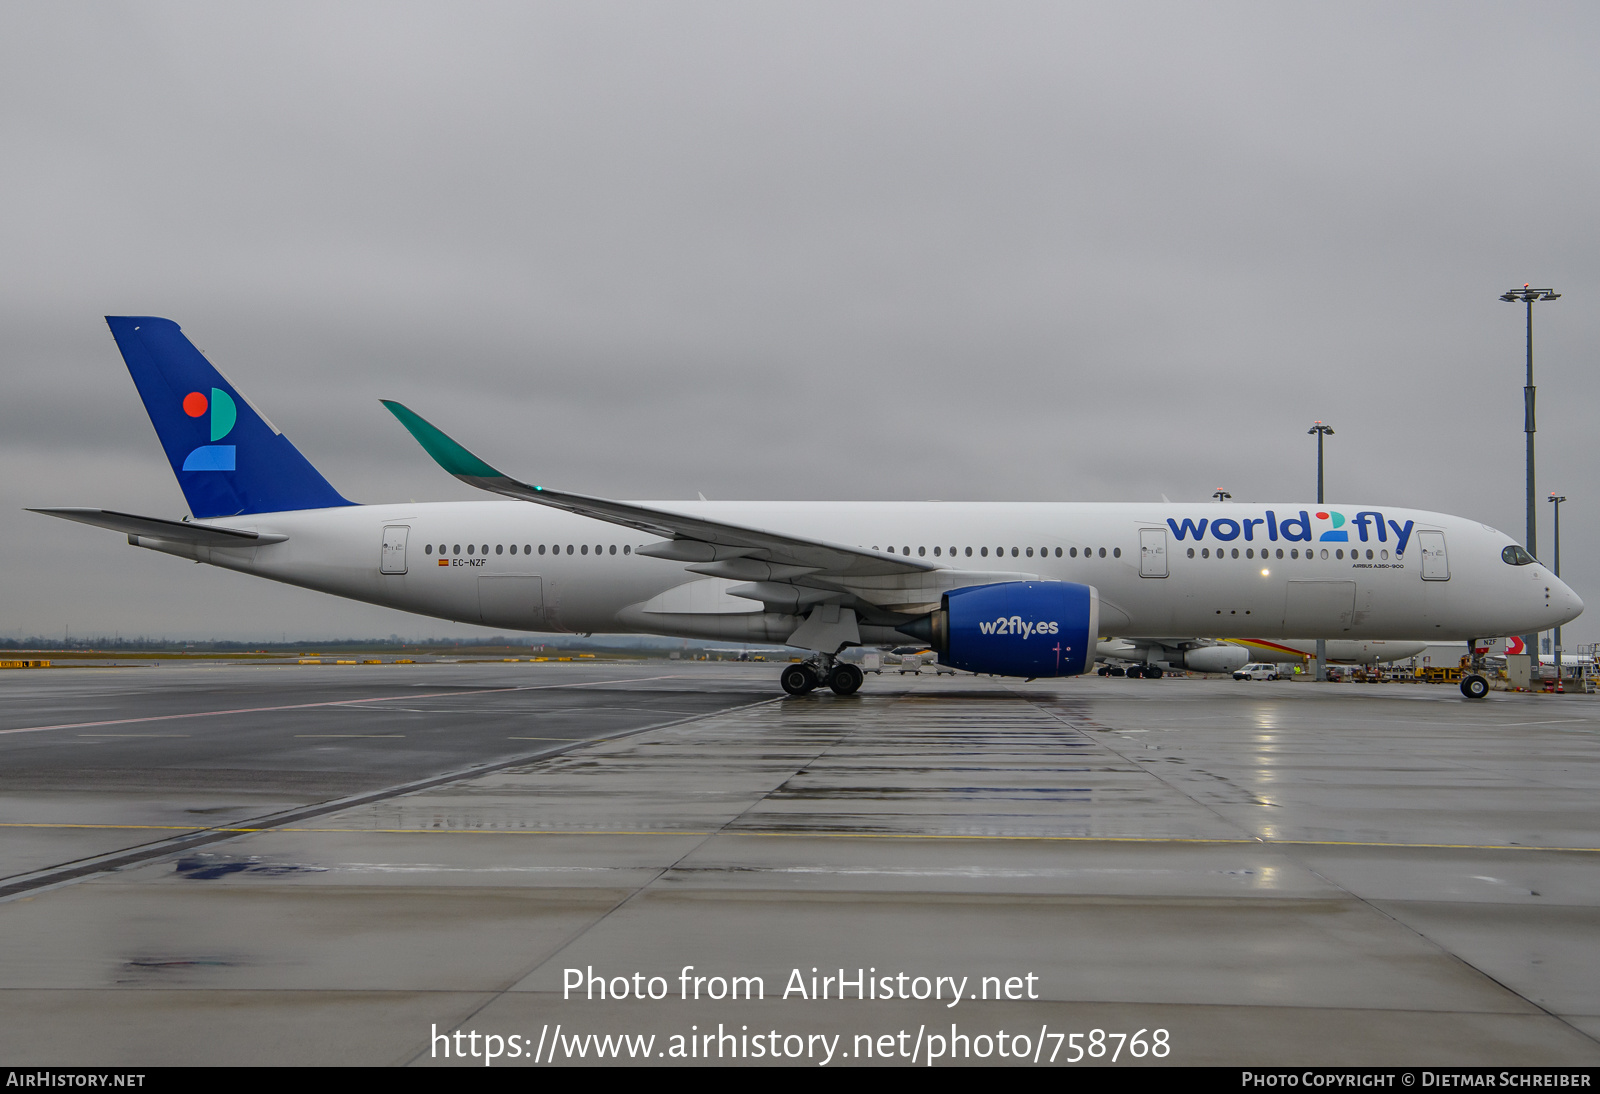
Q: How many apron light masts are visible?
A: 4